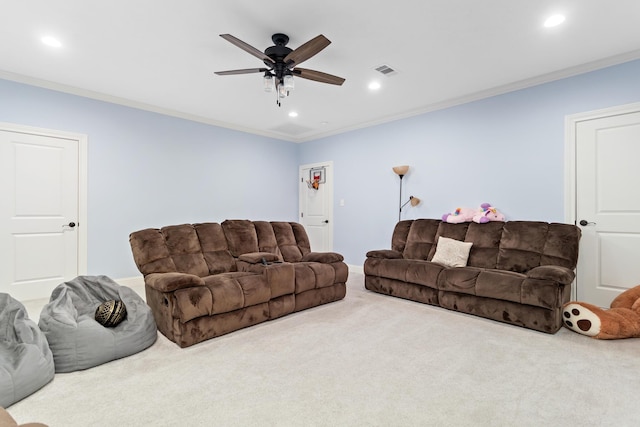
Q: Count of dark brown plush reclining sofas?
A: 2